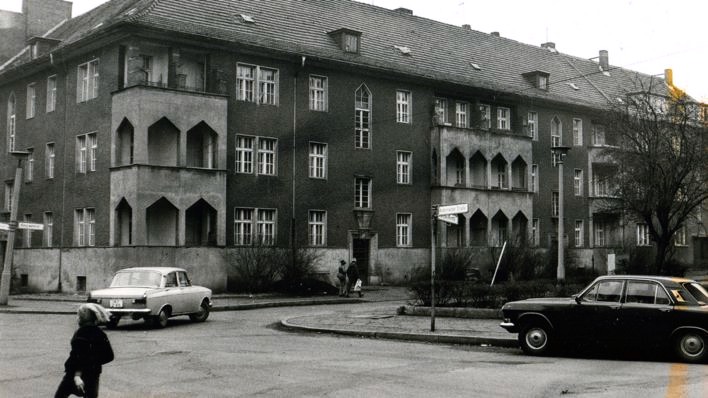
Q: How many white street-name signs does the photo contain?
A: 4